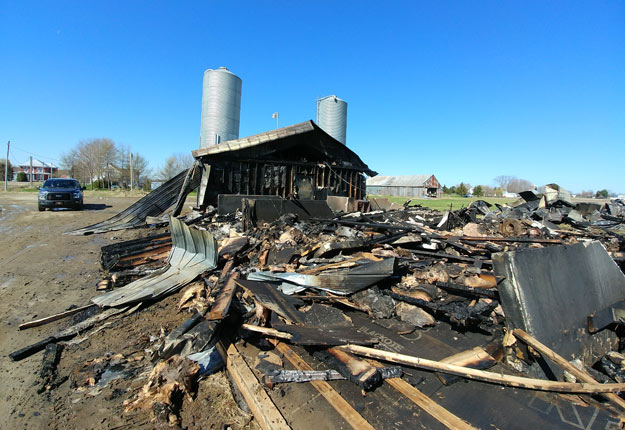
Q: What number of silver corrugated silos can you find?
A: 2